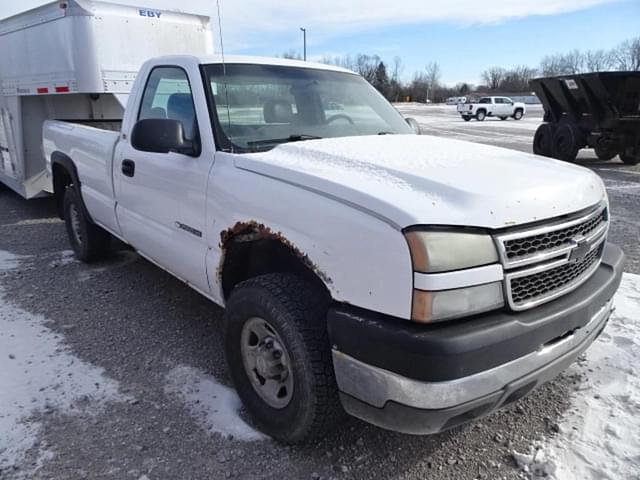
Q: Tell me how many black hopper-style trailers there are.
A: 1